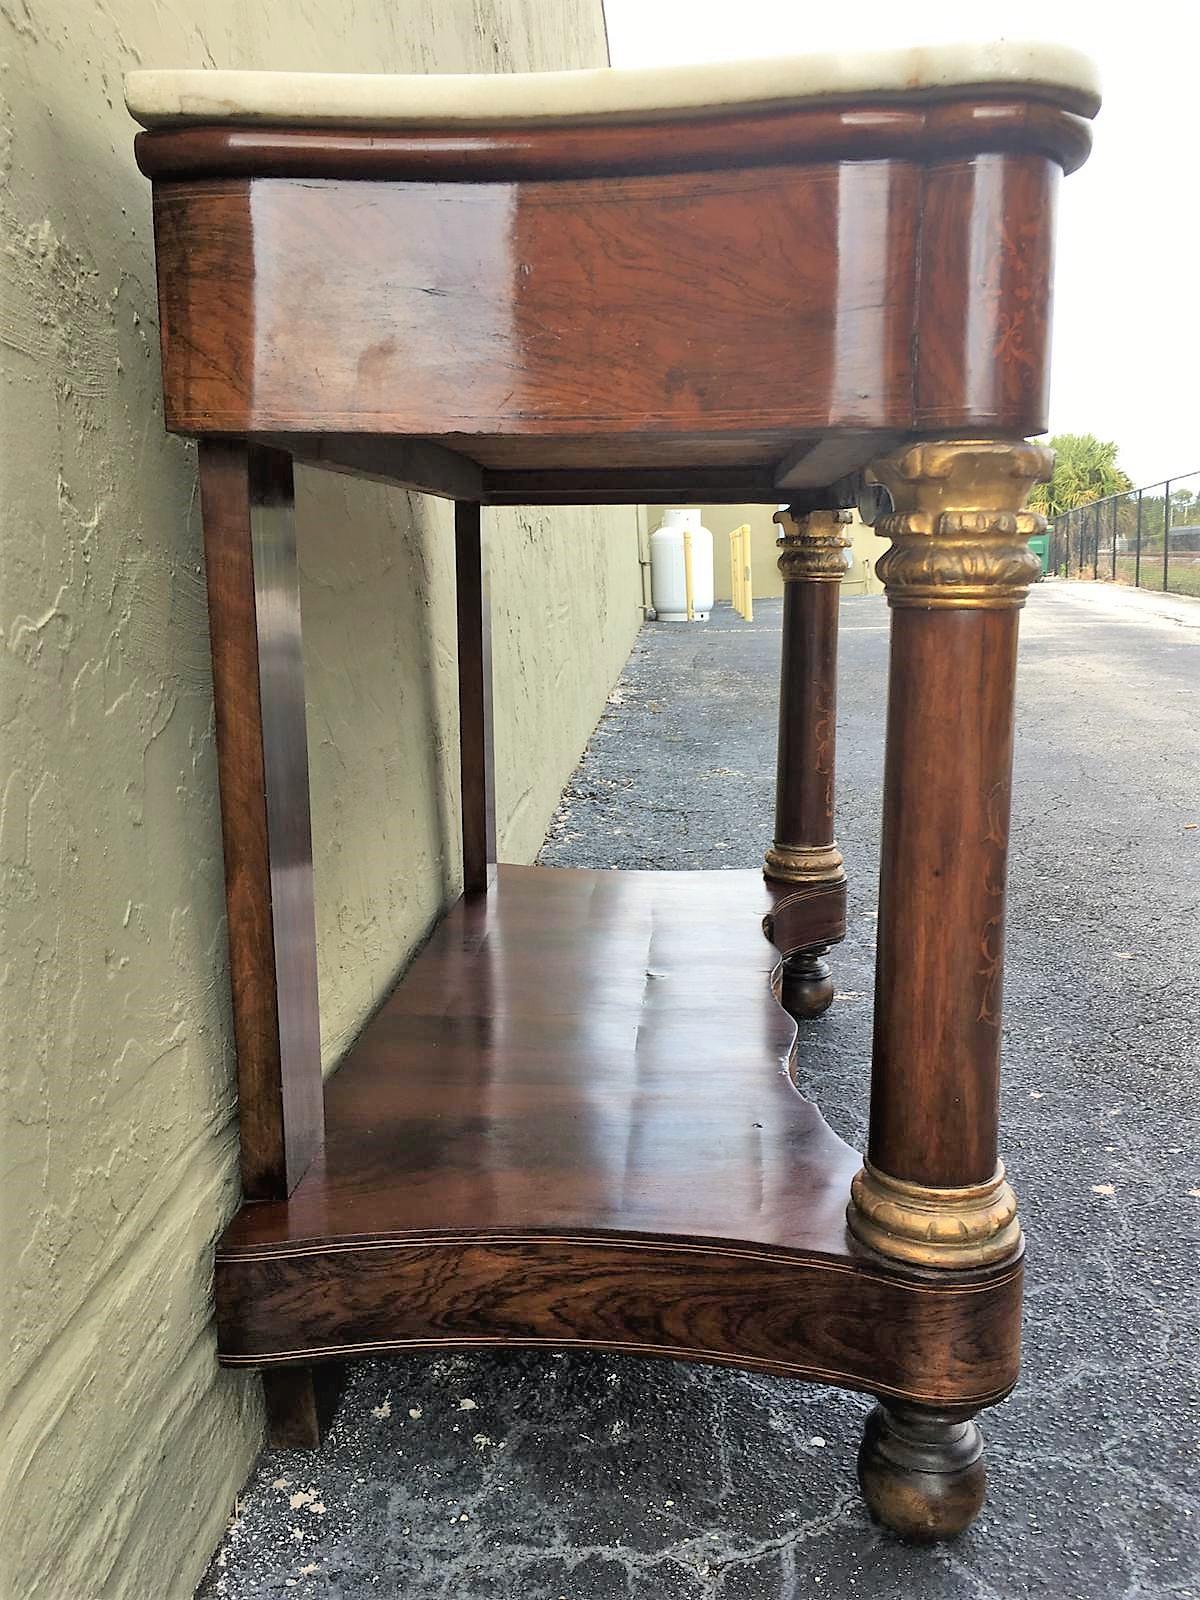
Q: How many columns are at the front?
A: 2